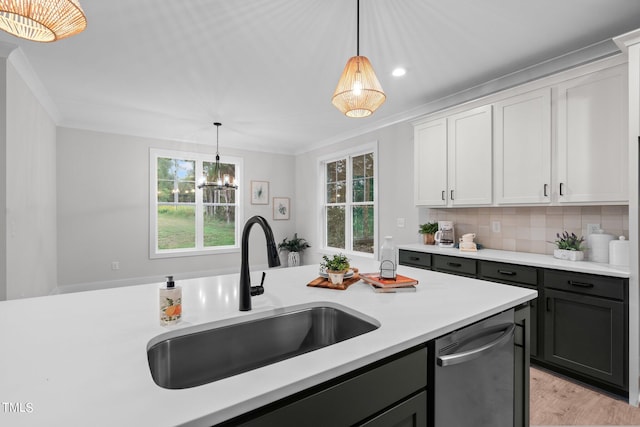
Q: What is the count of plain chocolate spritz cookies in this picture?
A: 0